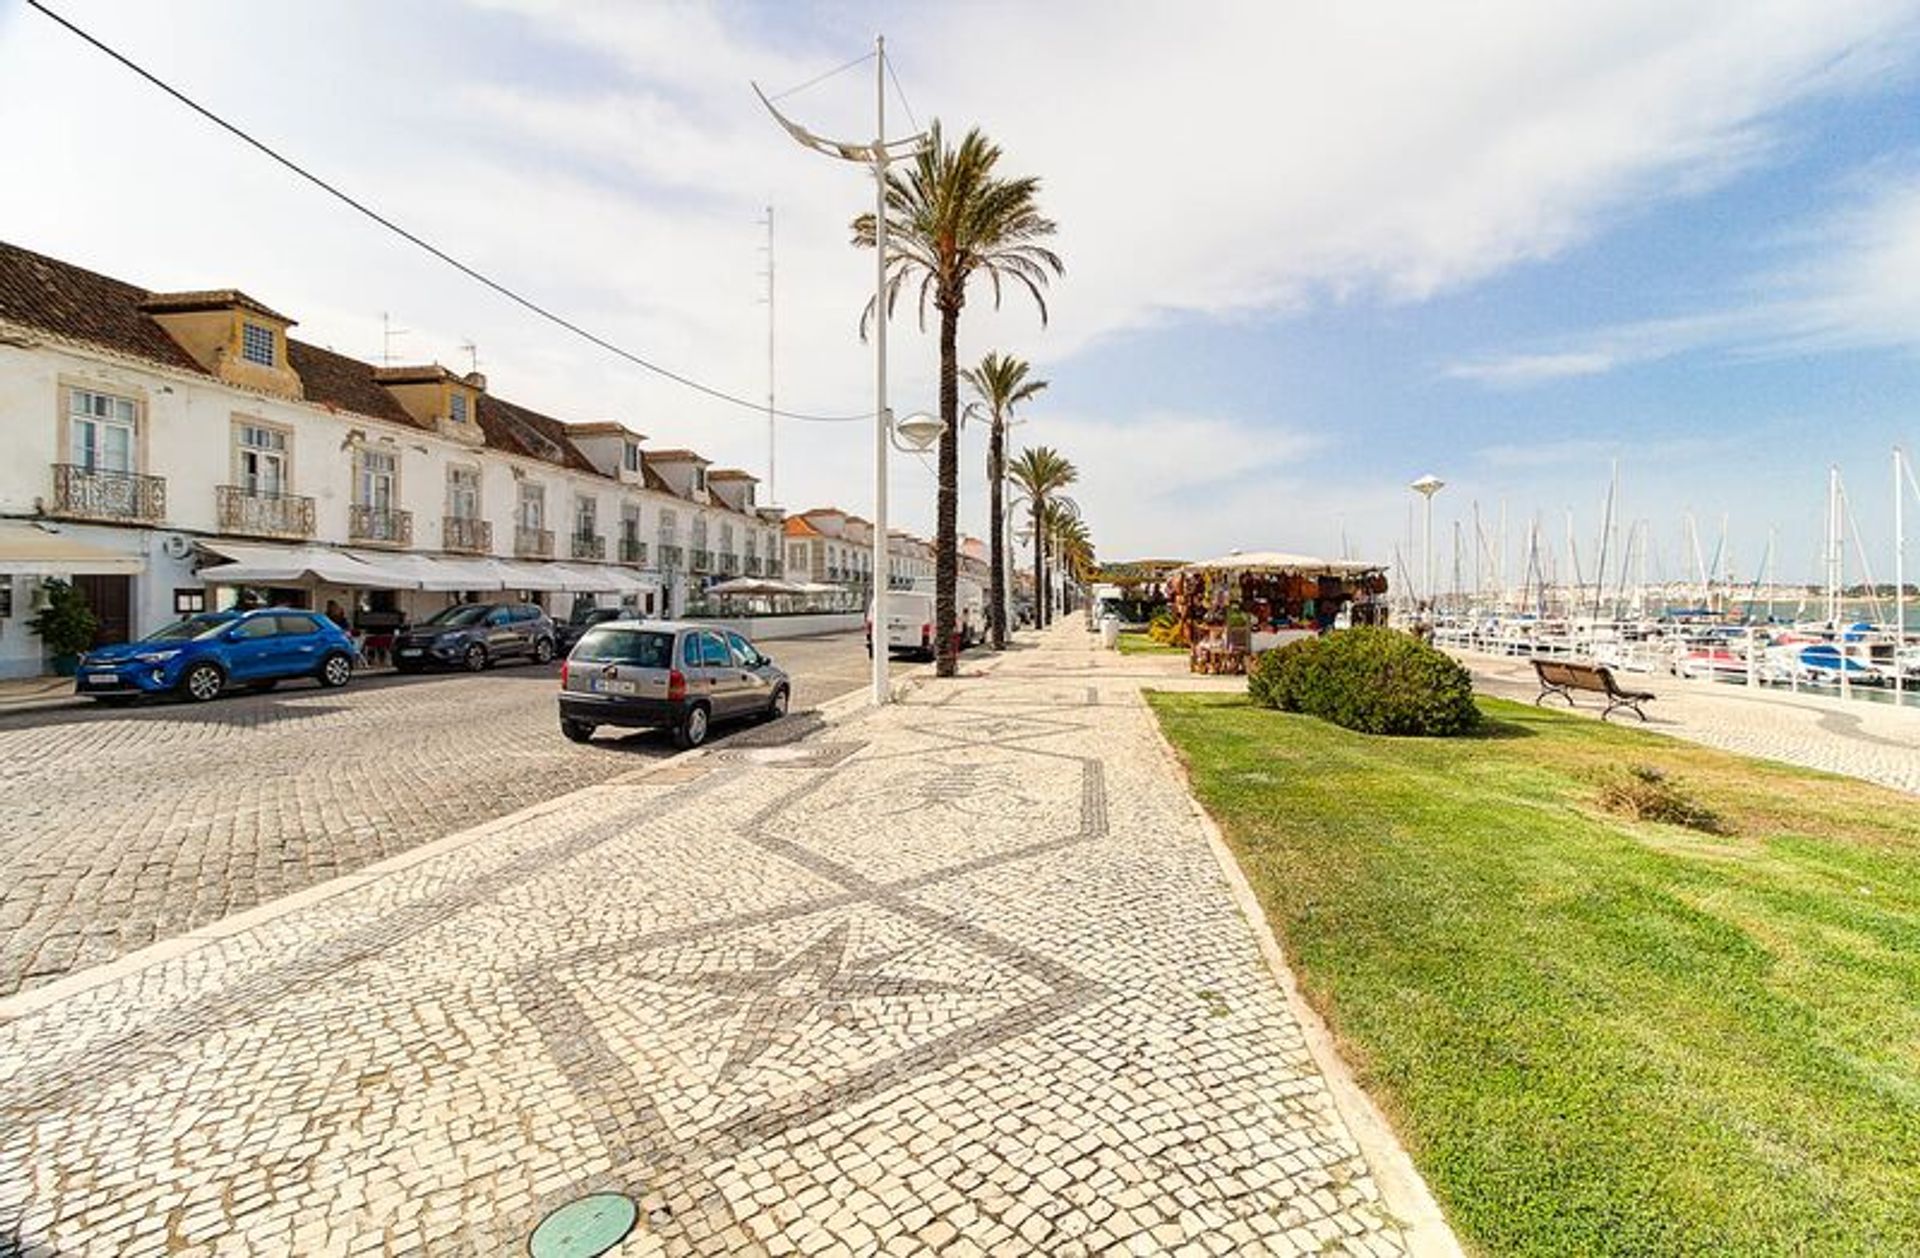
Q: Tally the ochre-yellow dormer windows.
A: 2